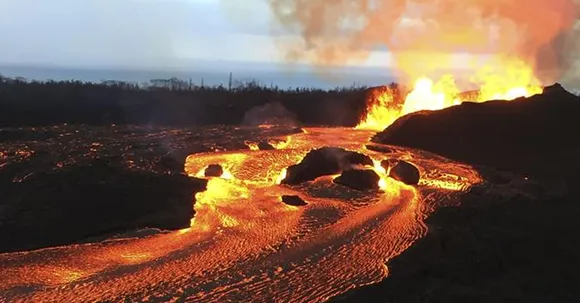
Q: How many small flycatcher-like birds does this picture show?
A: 0